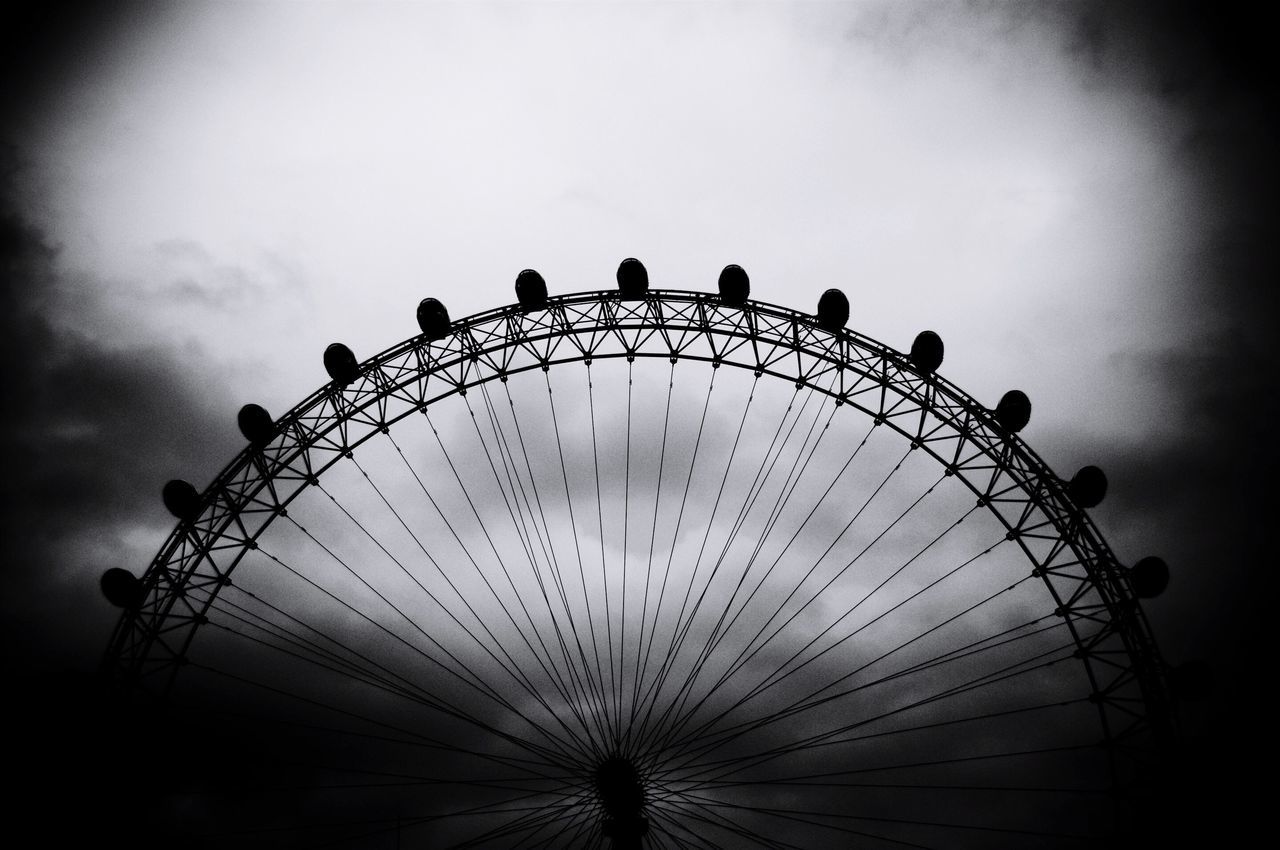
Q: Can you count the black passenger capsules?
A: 13